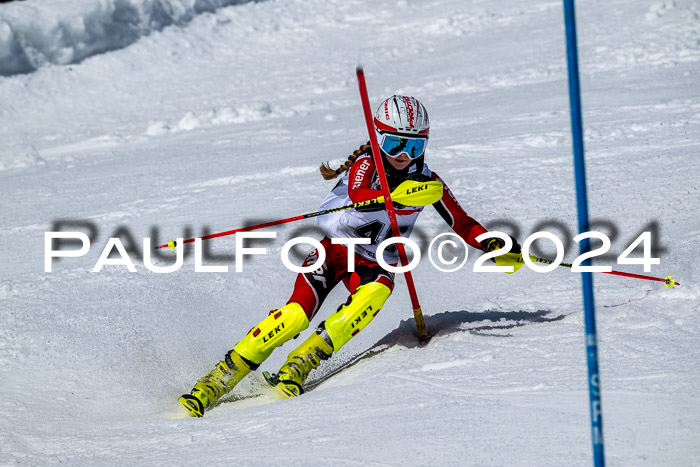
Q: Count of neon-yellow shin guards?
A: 2